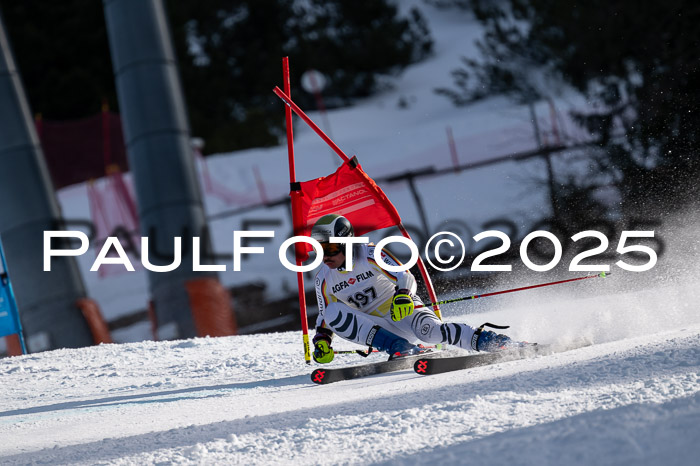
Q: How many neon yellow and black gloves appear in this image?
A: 2